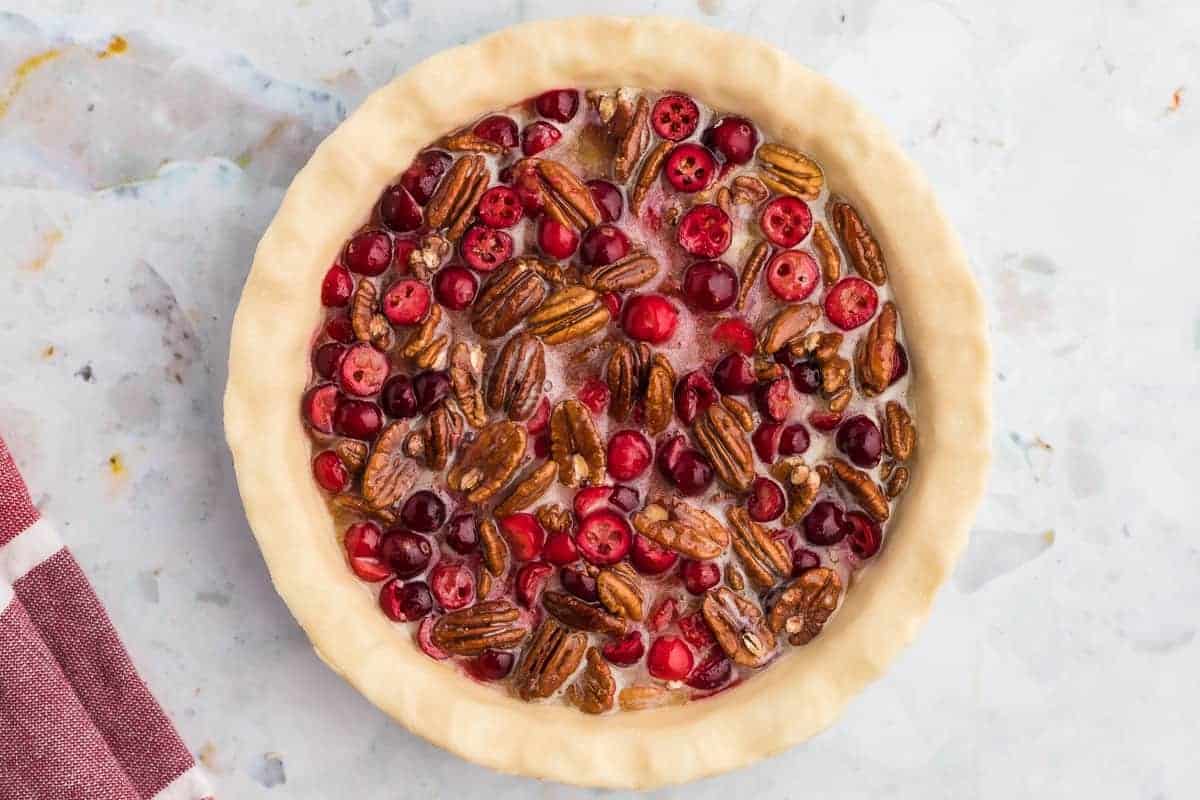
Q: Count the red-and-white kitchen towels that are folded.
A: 1